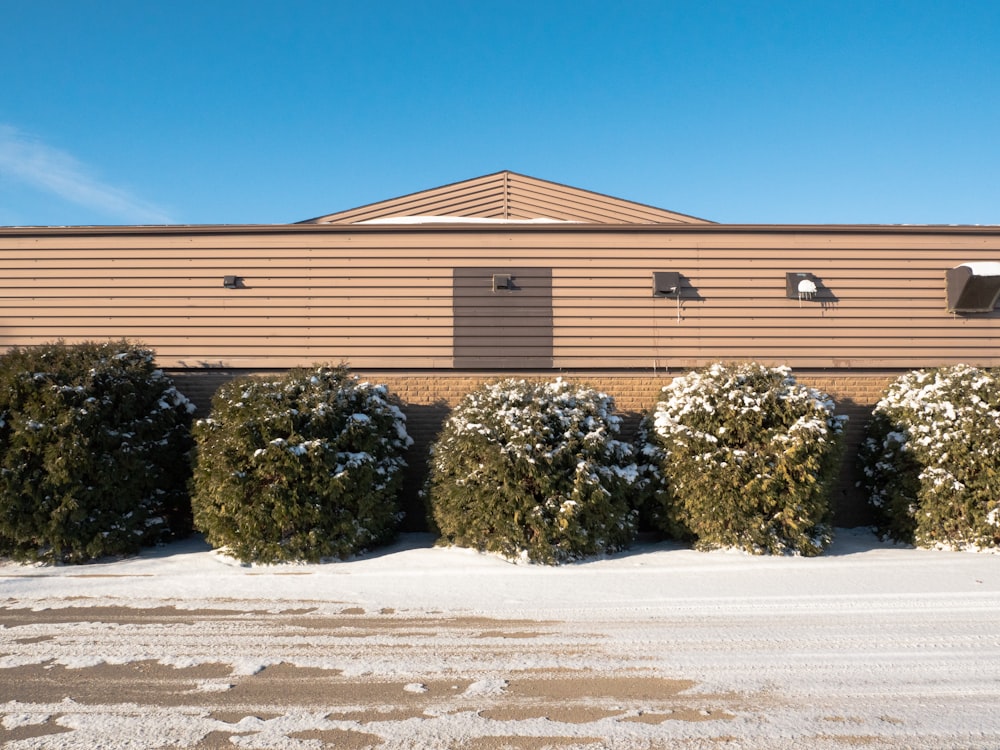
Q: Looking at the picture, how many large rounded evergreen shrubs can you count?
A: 5